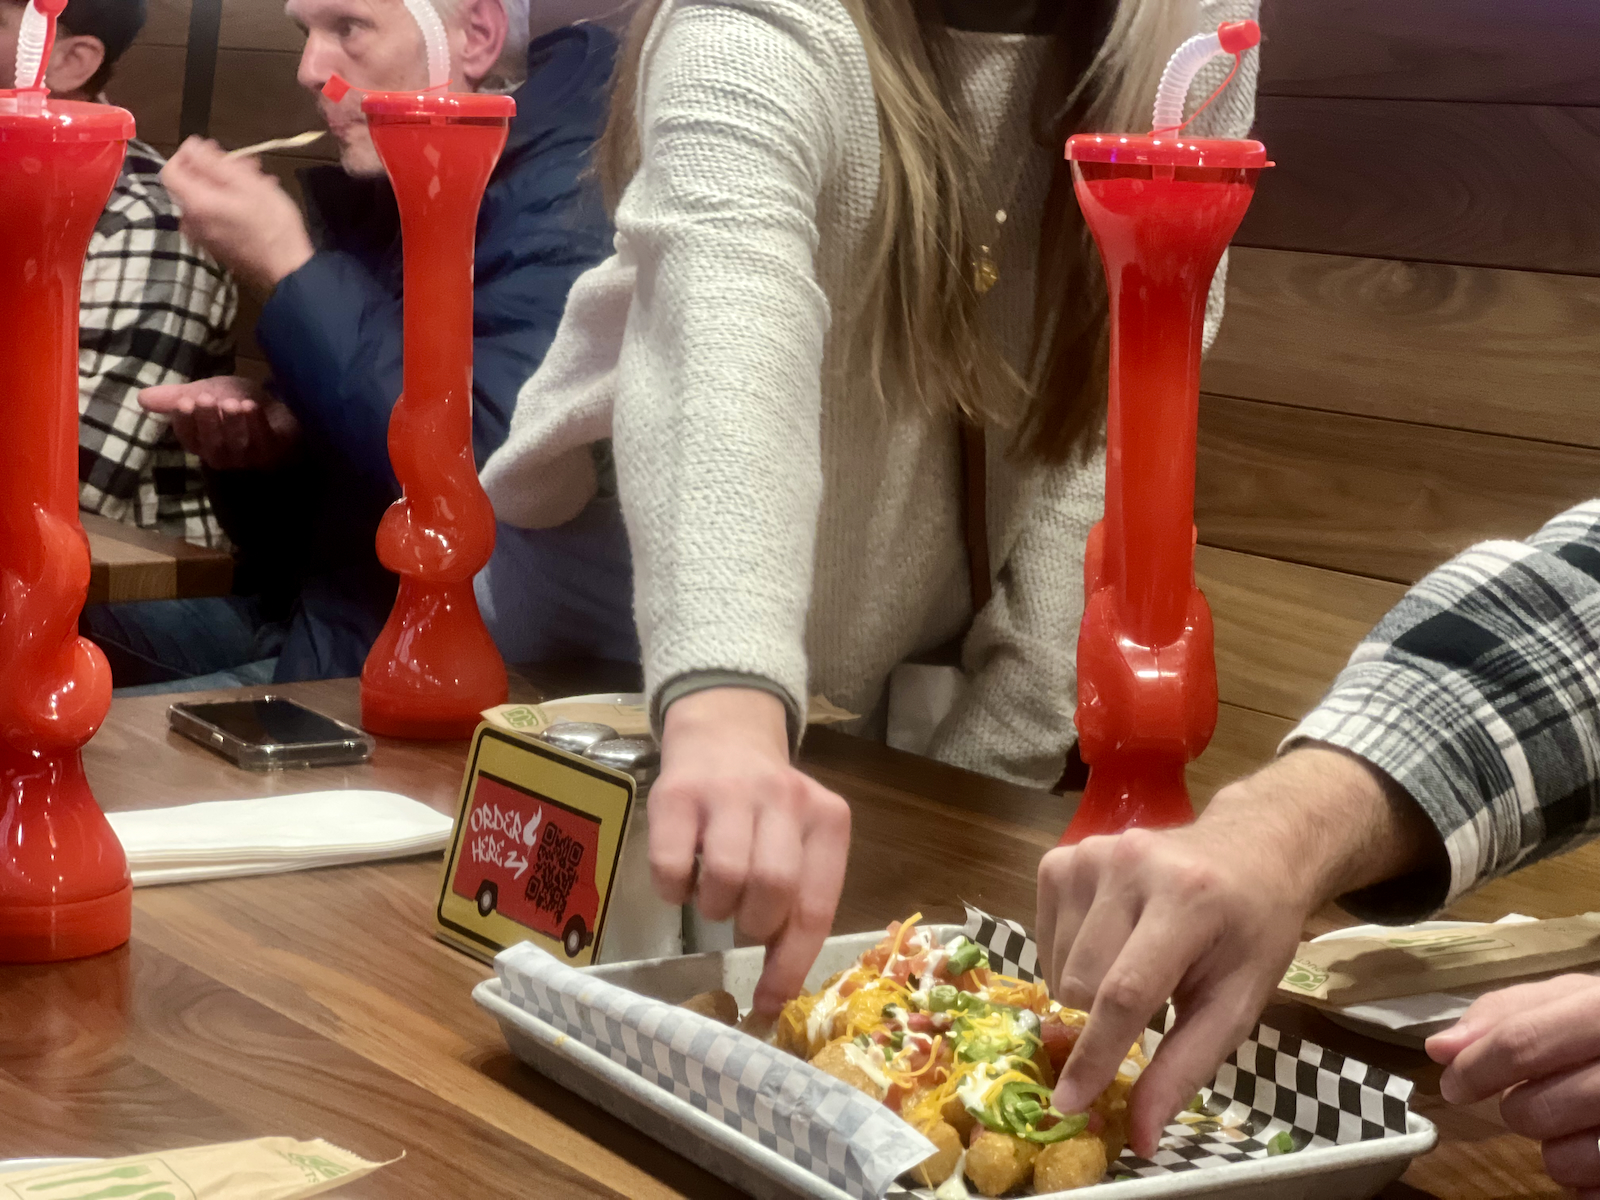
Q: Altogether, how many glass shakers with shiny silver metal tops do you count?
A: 2